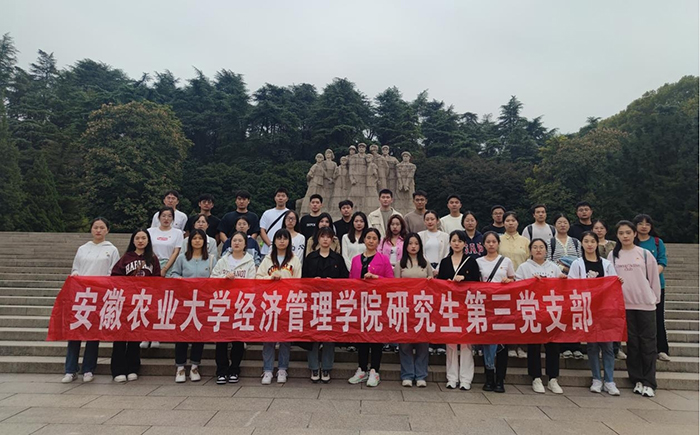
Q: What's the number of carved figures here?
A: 9